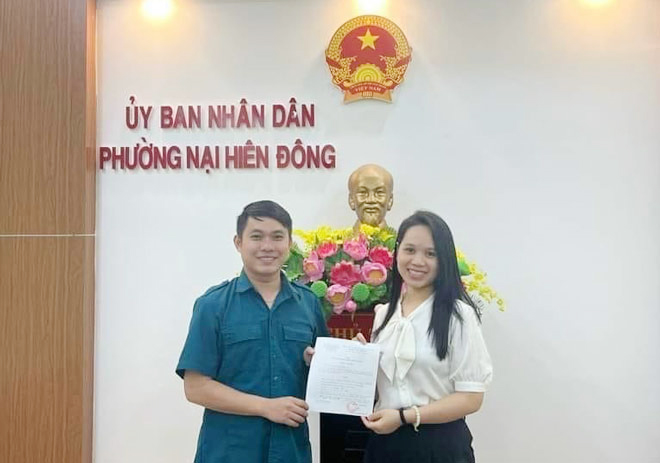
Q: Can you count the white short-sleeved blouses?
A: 1